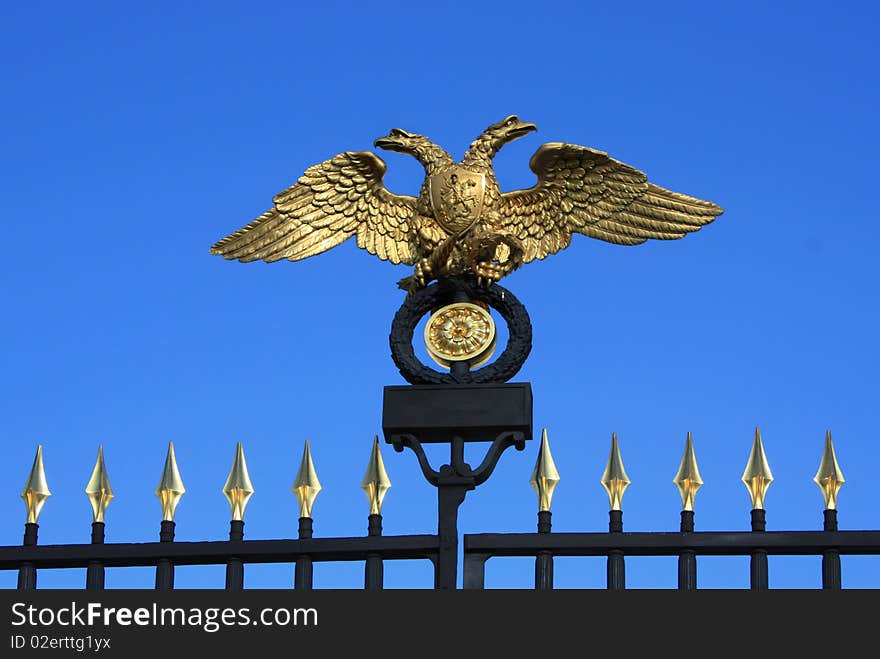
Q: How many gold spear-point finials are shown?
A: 11